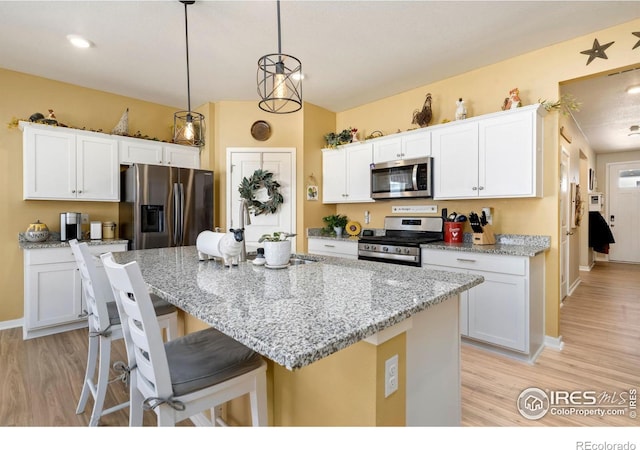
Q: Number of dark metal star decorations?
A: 2